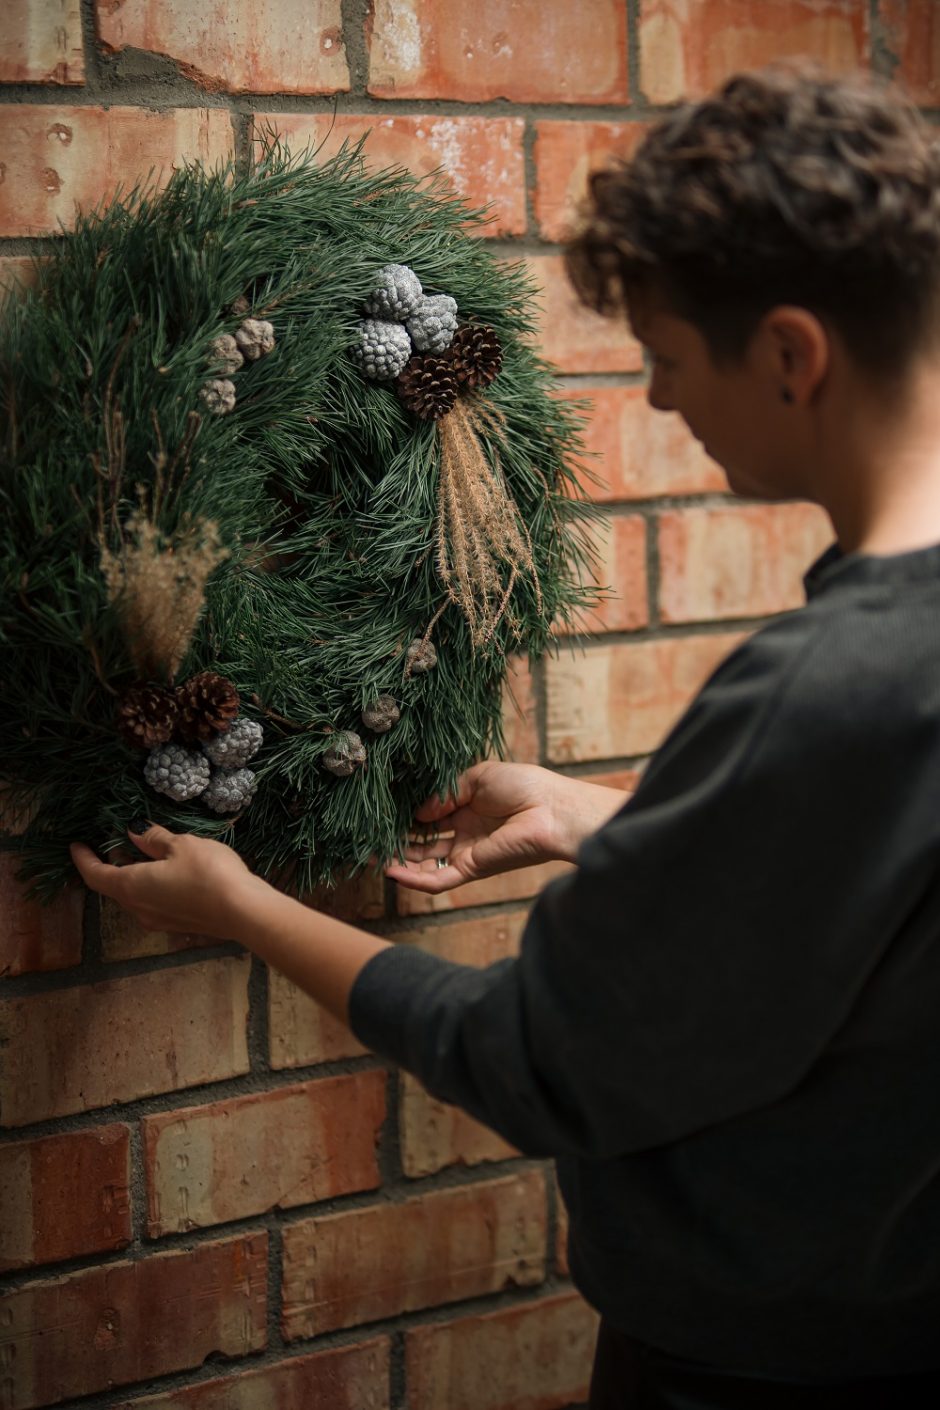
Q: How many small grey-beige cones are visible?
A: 6